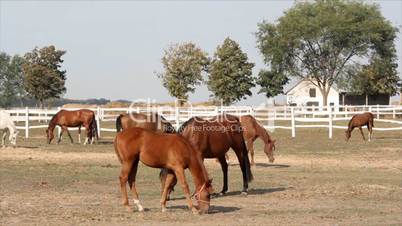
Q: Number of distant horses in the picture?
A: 3